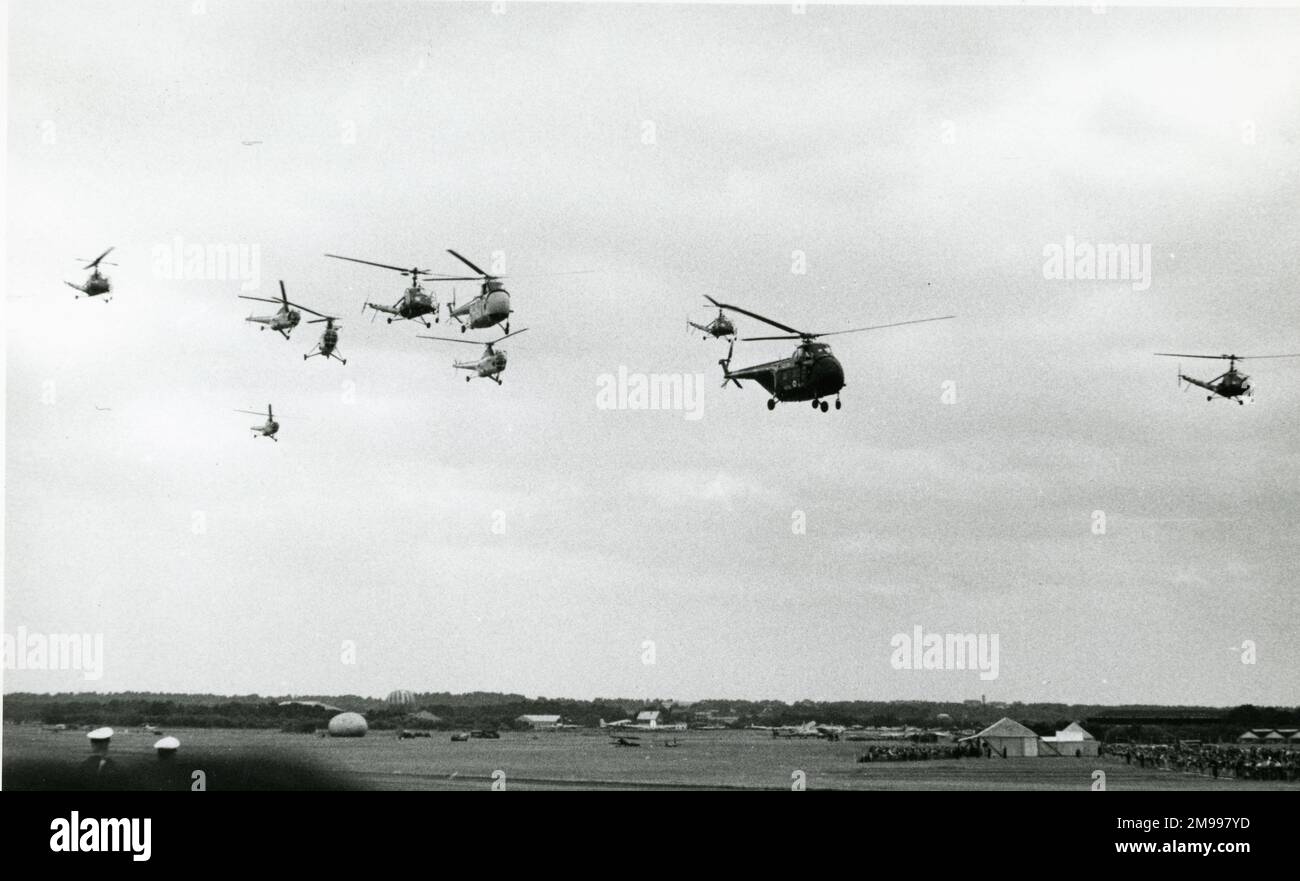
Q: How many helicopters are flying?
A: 10